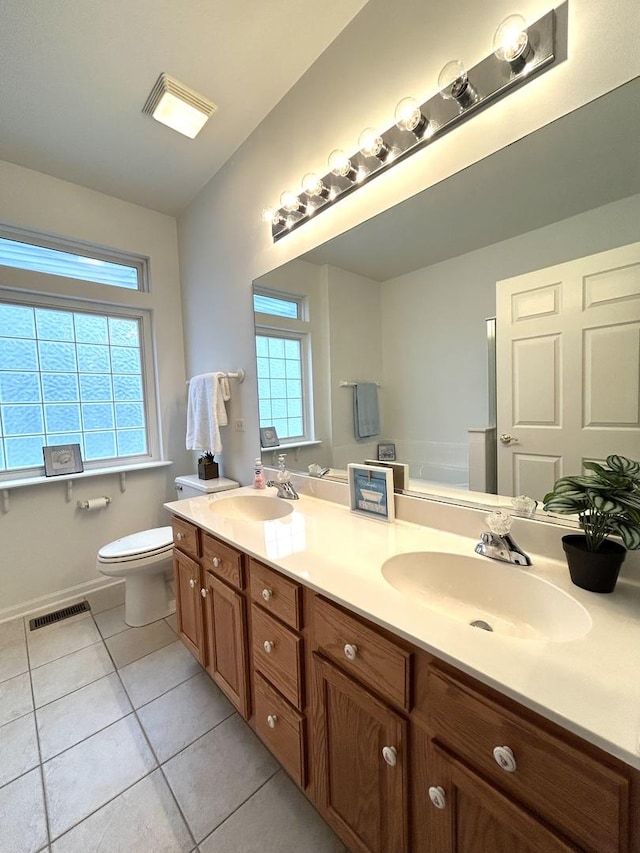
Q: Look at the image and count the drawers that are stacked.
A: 3